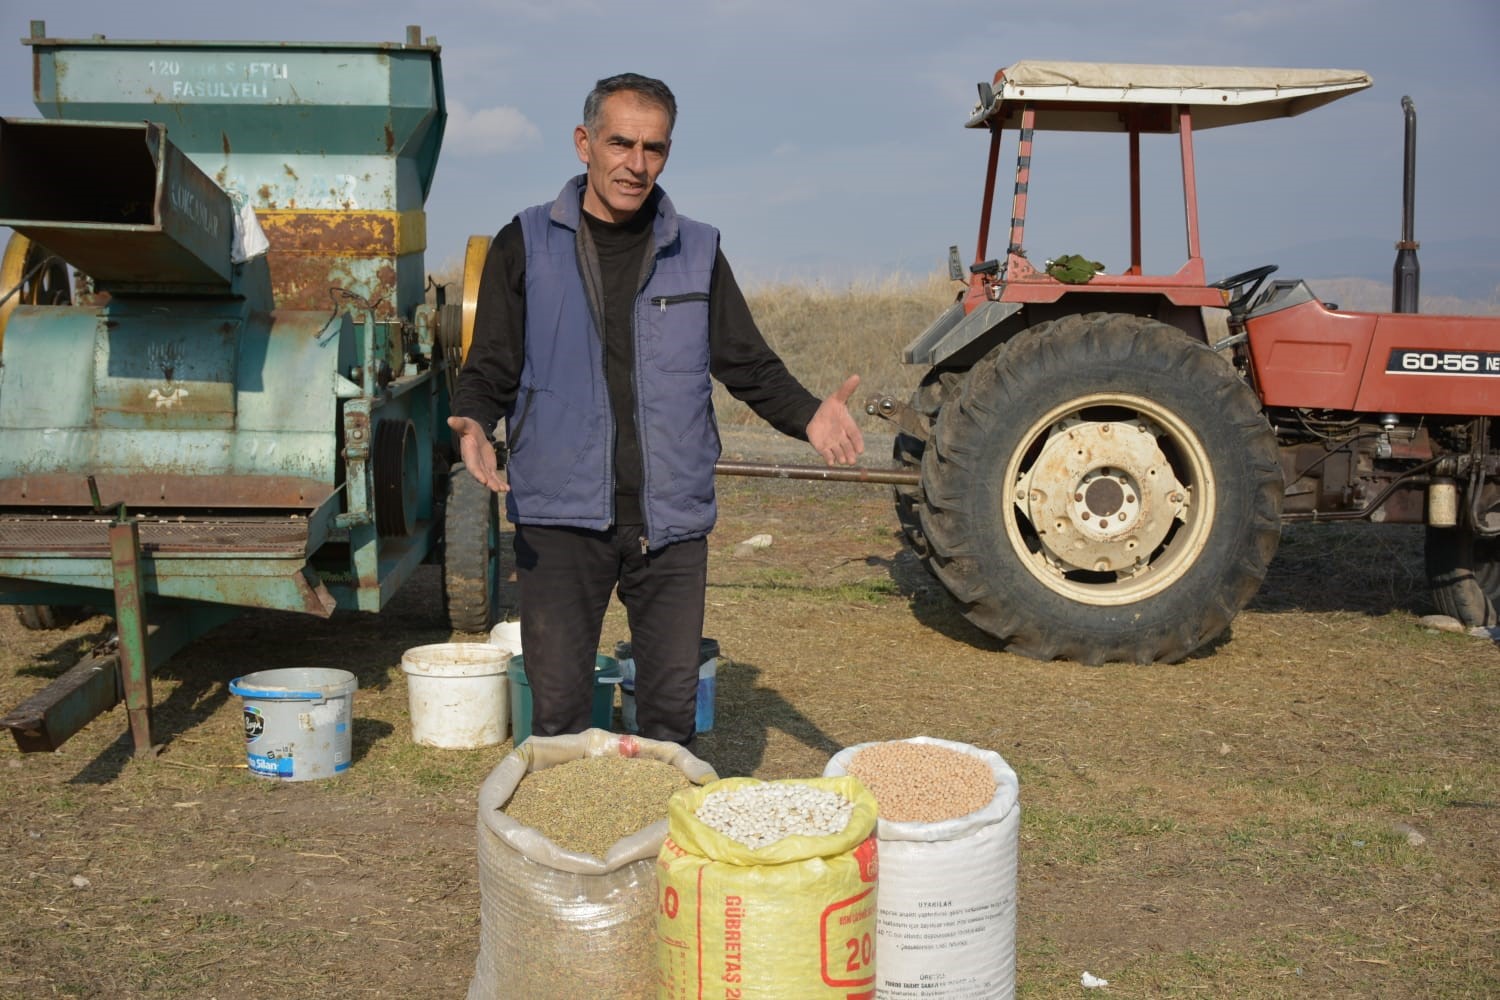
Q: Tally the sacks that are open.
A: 3